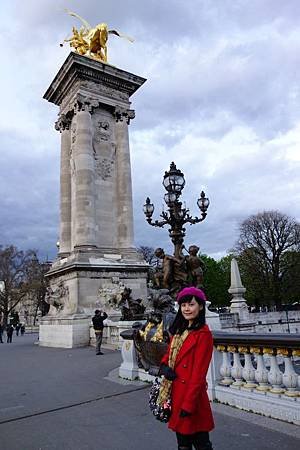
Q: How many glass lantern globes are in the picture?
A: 4